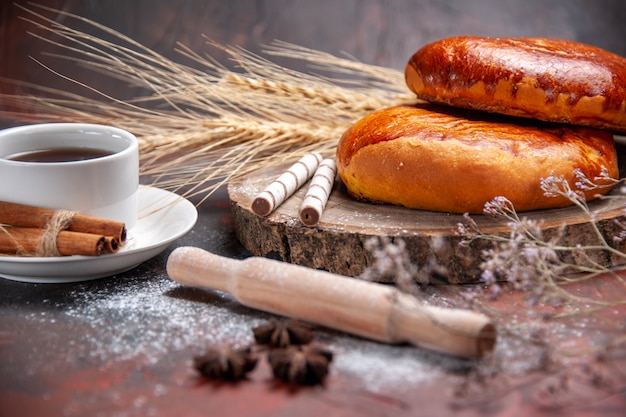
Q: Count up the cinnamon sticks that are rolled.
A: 3